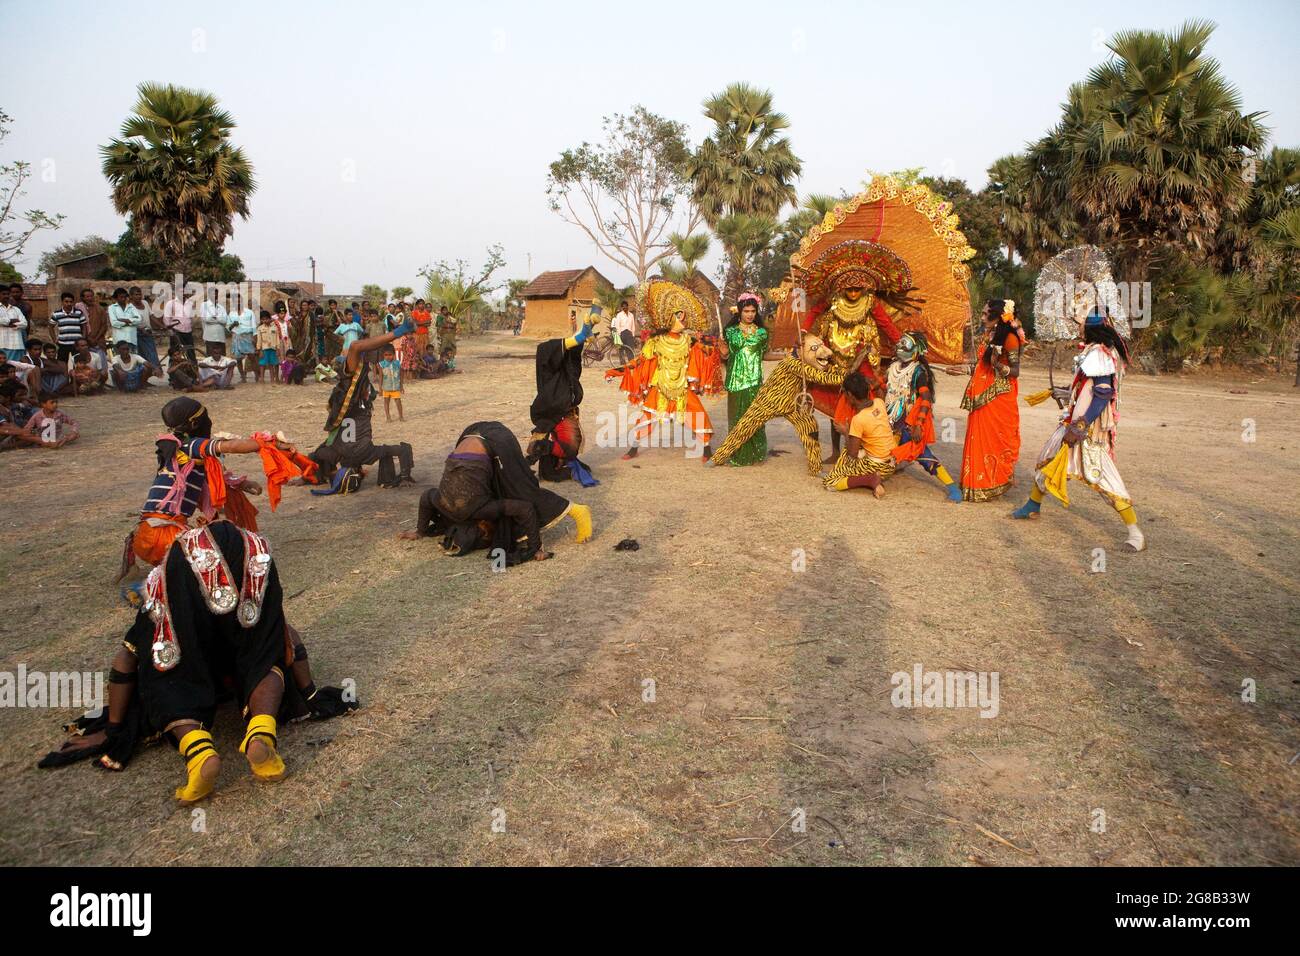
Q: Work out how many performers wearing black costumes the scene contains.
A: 4